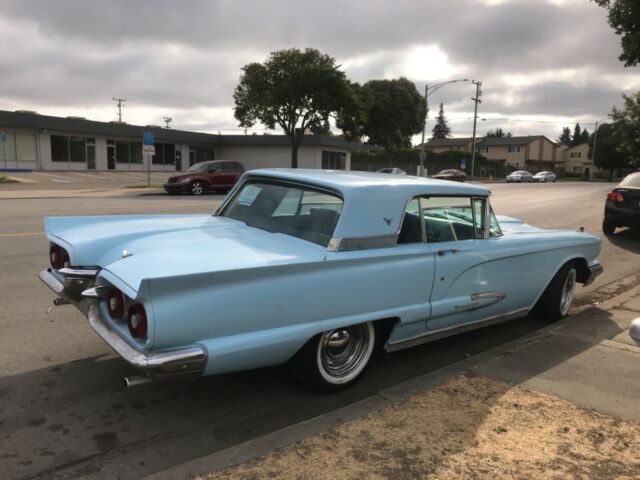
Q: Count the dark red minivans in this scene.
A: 1